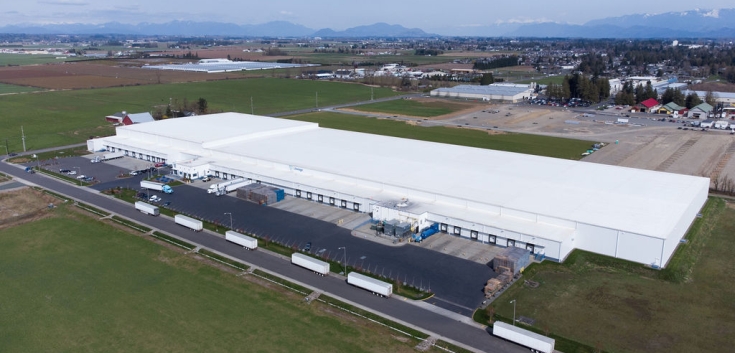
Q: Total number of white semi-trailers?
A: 10